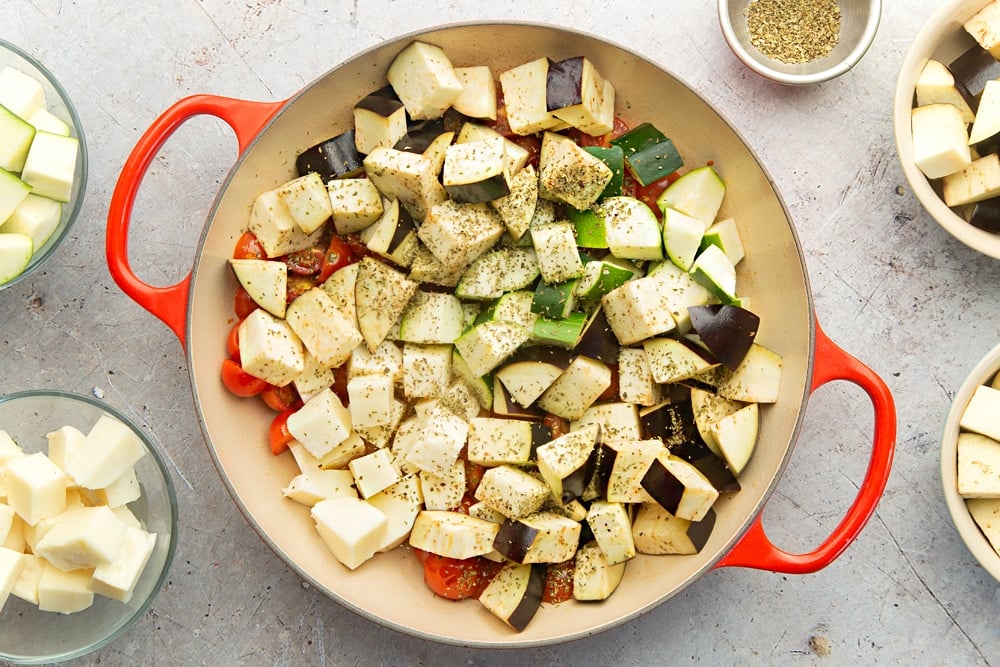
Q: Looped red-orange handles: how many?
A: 2